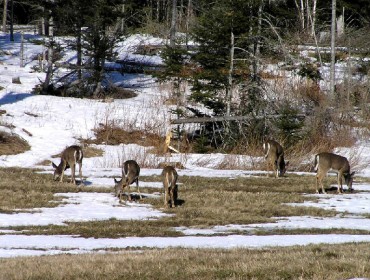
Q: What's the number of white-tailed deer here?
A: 5